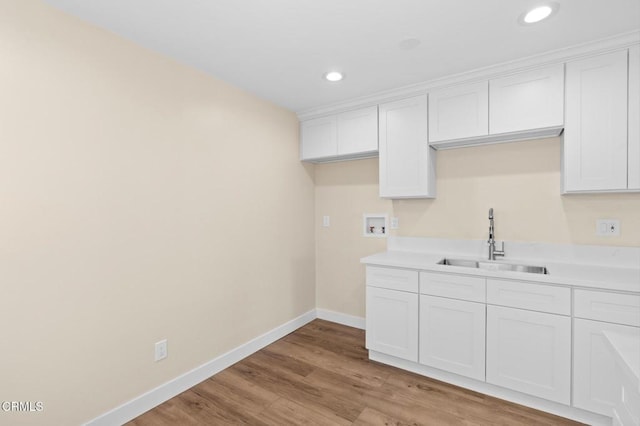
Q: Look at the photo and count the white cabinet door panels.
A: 11